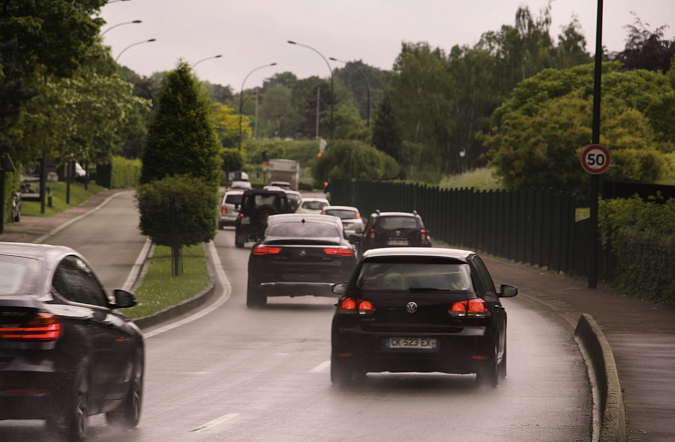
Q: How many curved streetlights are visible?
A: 7